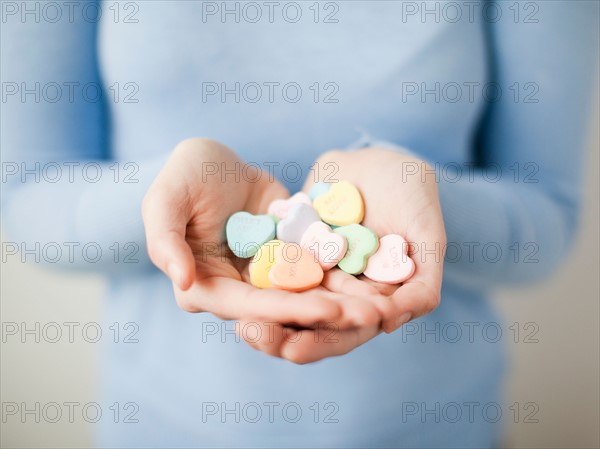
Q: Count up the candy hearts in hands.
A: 10